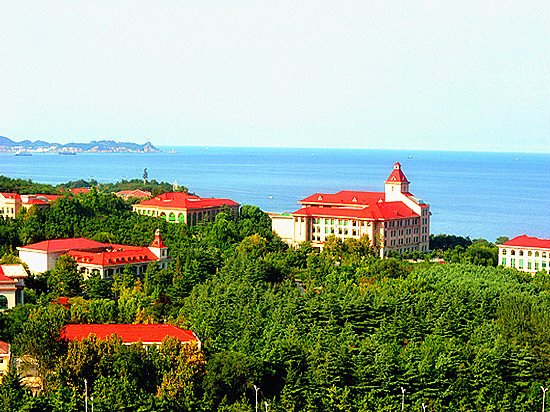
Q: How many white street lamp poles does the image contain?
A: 7